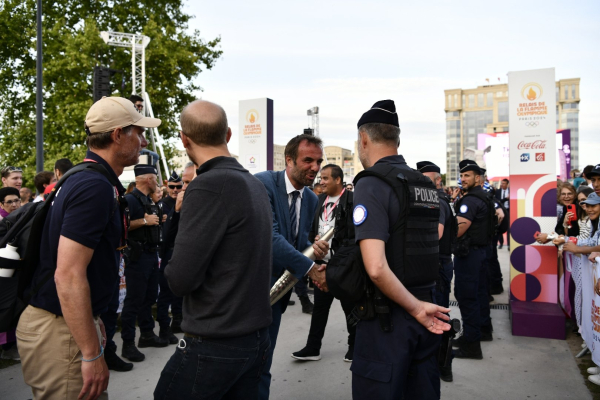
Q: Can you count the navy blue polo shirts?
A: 1